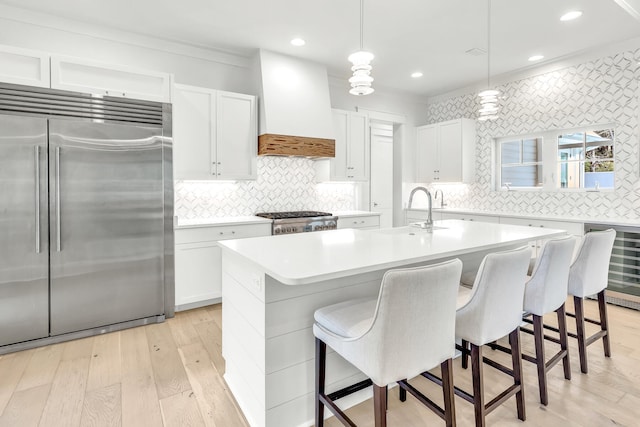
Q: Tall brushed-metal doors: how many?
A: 2